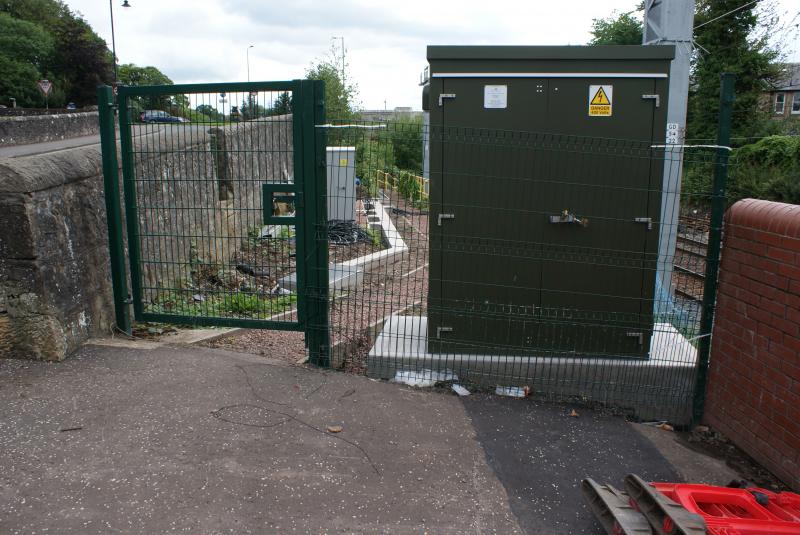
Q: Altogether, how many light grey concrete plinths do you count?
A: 1